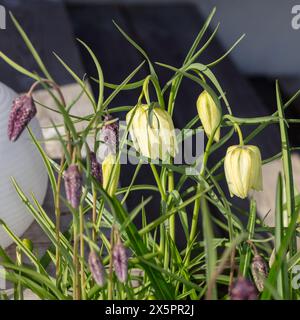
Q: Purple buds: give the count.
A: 8